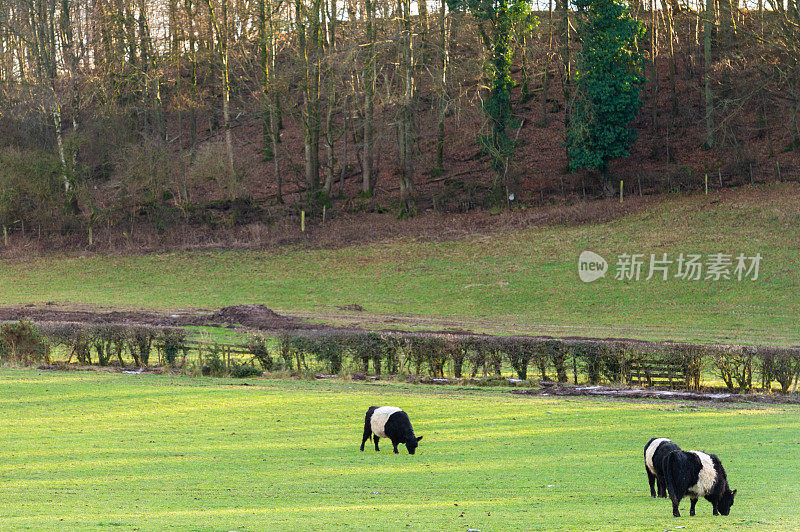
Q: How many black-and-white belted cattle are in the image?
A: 3